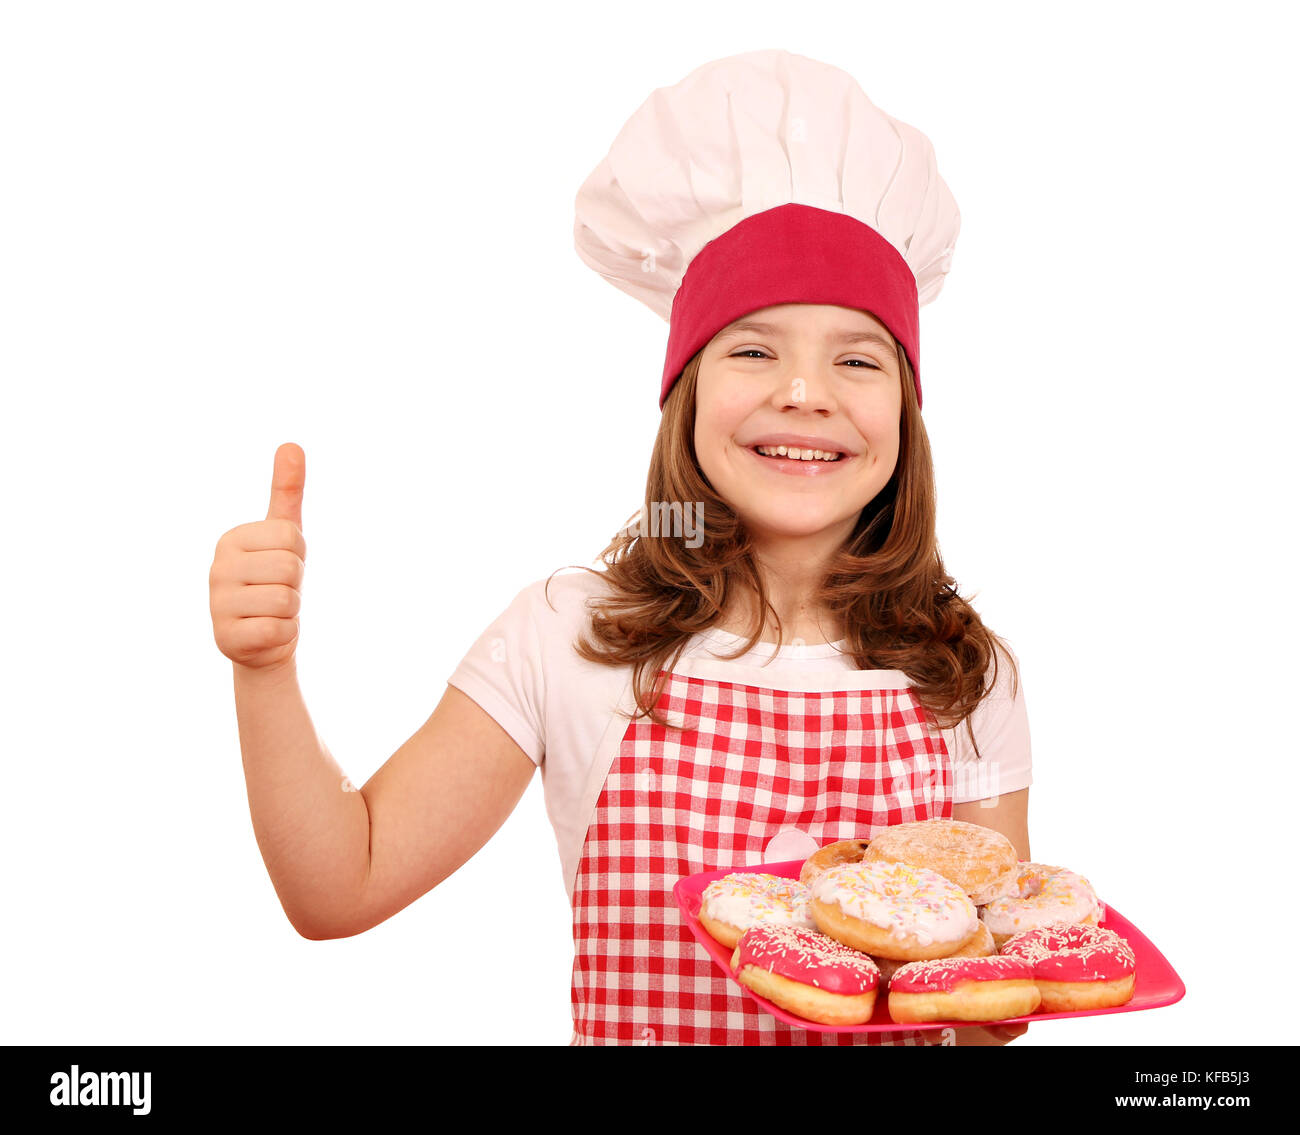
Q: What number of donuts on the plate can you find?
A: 9